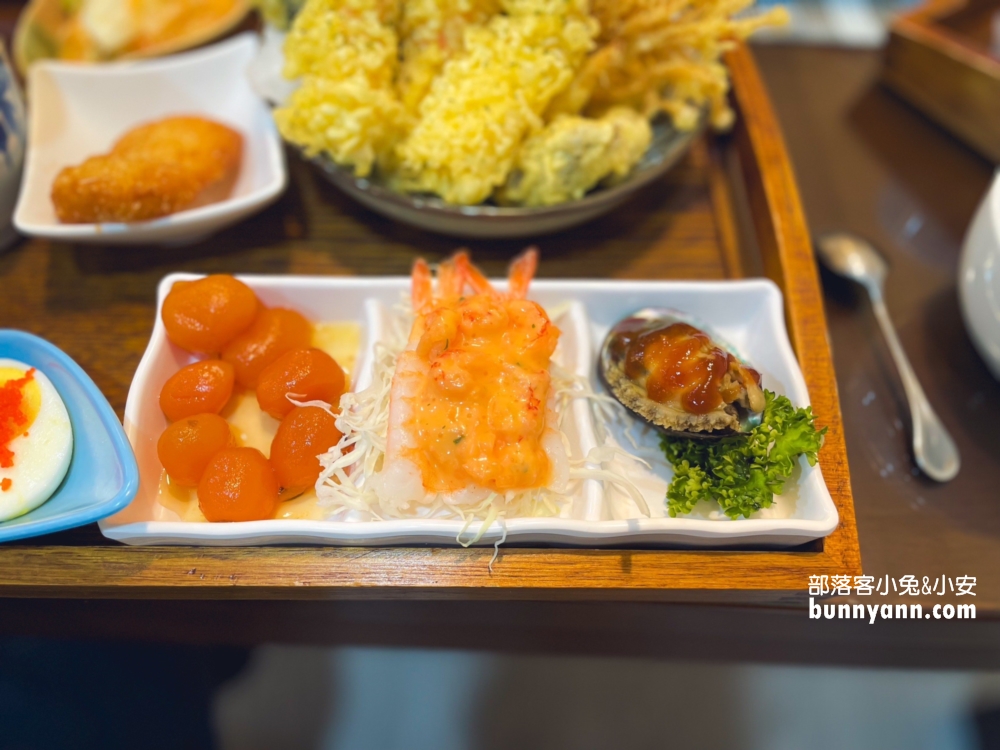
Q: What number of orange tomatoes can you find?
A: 7